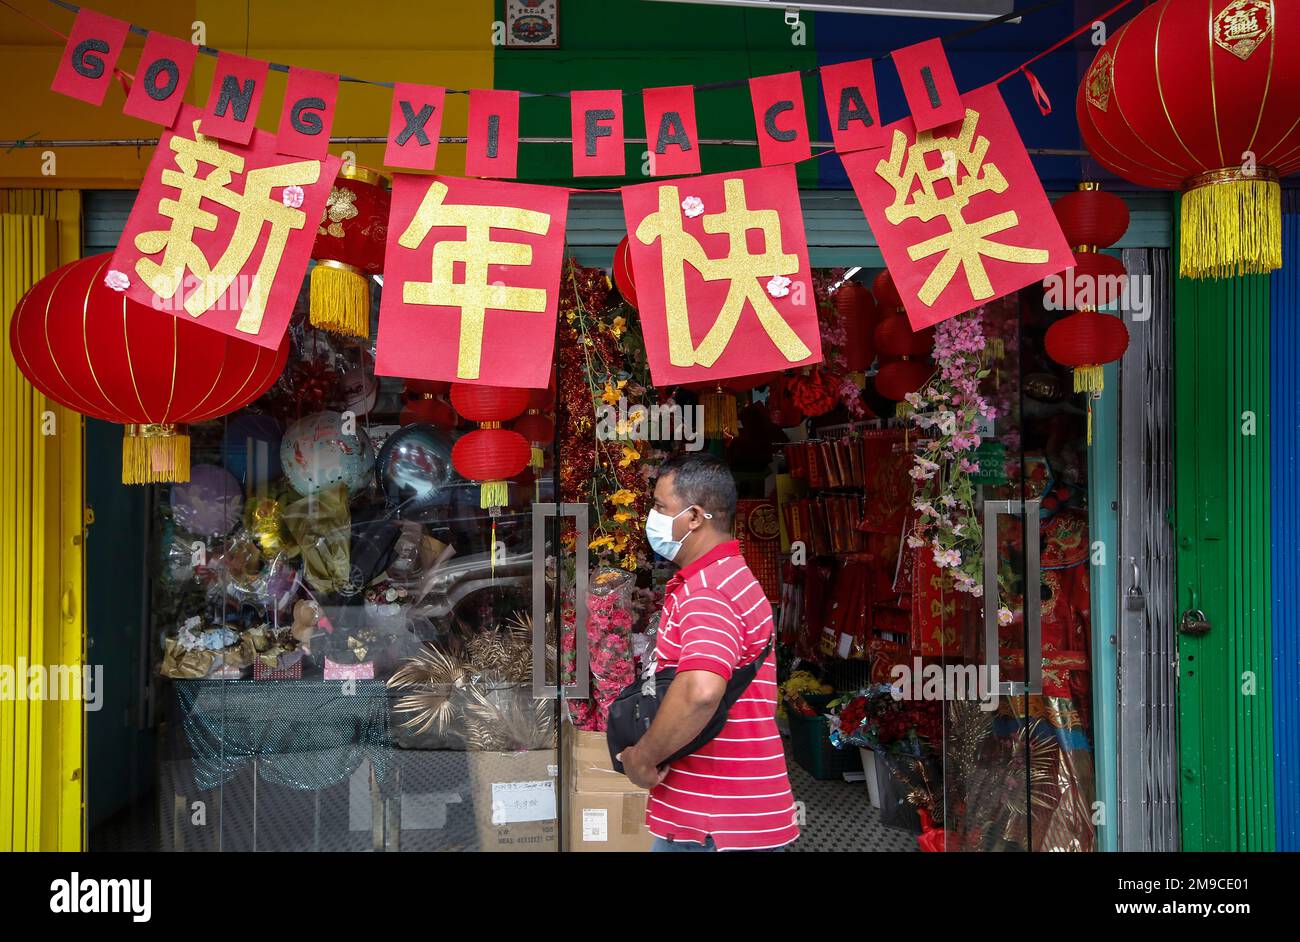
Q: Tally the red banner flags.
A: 15